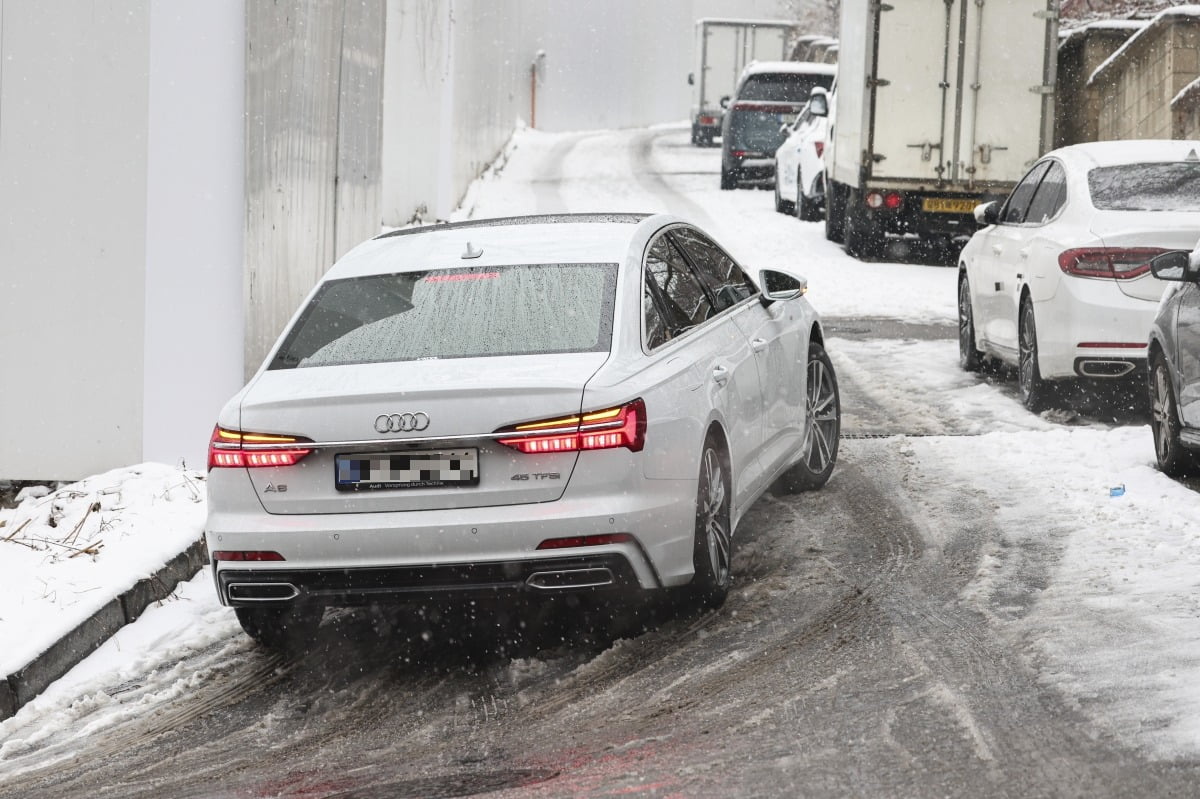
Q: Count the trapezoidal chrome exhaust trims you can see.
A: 3